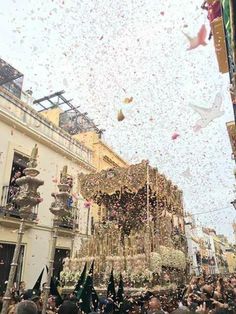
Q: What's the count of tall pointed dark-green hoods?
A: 6